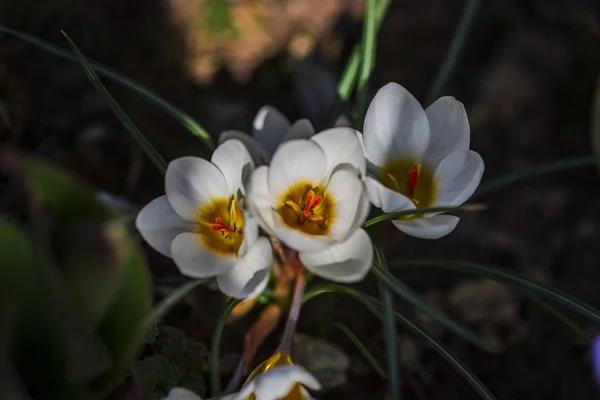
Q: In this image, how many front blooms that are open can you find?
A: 3